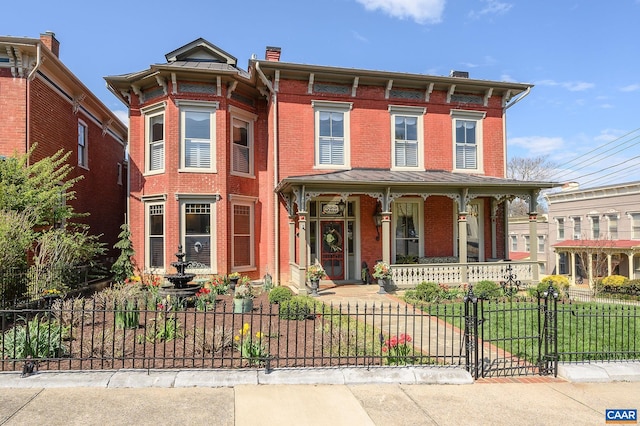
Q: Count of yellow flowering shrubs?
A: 2